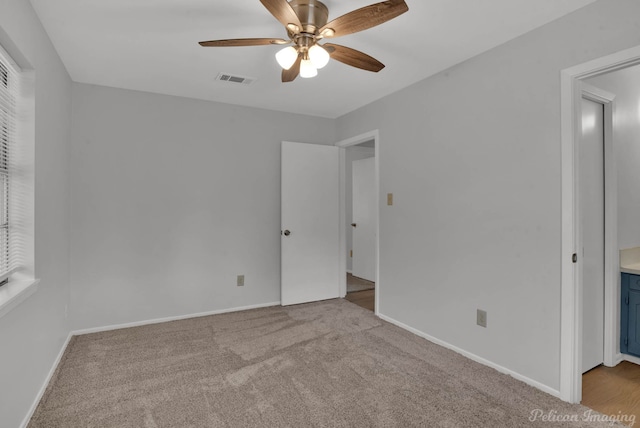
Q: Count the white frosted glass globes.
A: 3